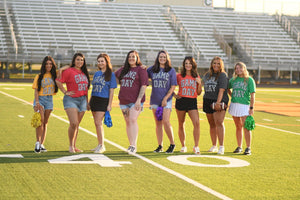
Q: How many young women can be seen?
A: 8